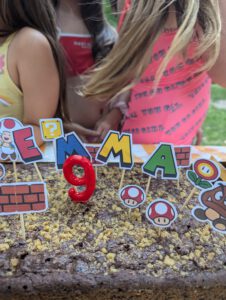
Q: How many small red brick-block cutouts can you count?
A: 3